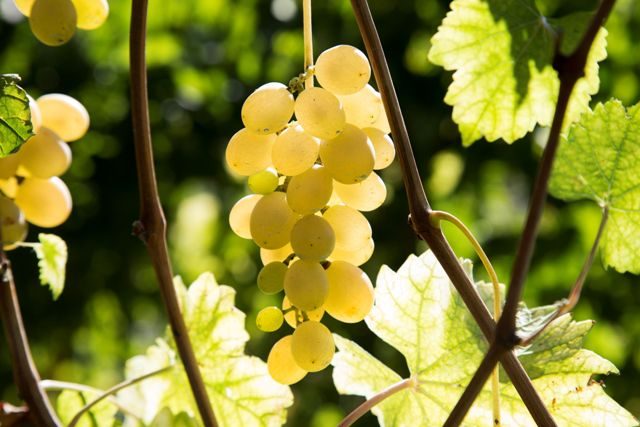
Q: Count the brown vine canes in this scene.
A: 4